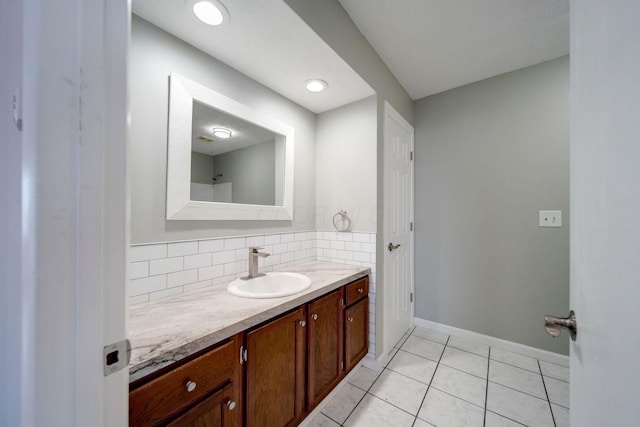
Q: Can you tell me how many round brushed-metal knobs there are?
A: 6